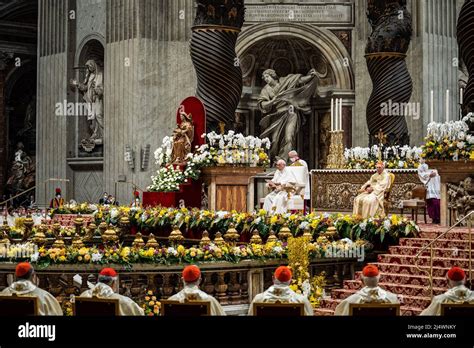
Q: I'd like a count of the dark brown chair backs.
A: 6